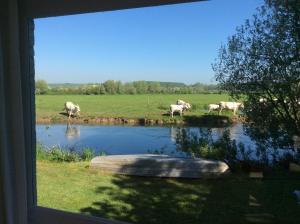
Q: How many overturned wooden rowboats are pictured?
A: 1